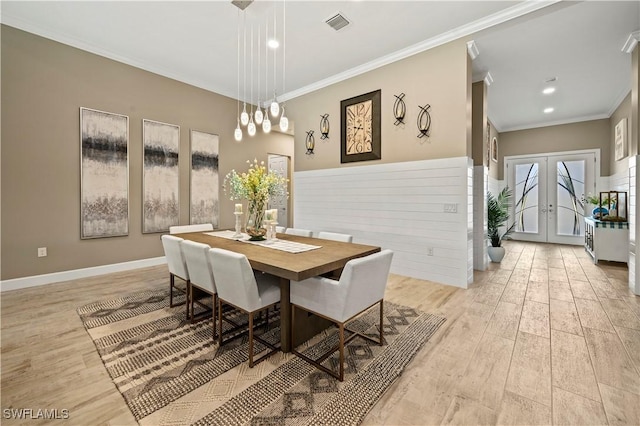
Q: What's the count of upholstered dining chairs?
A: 8